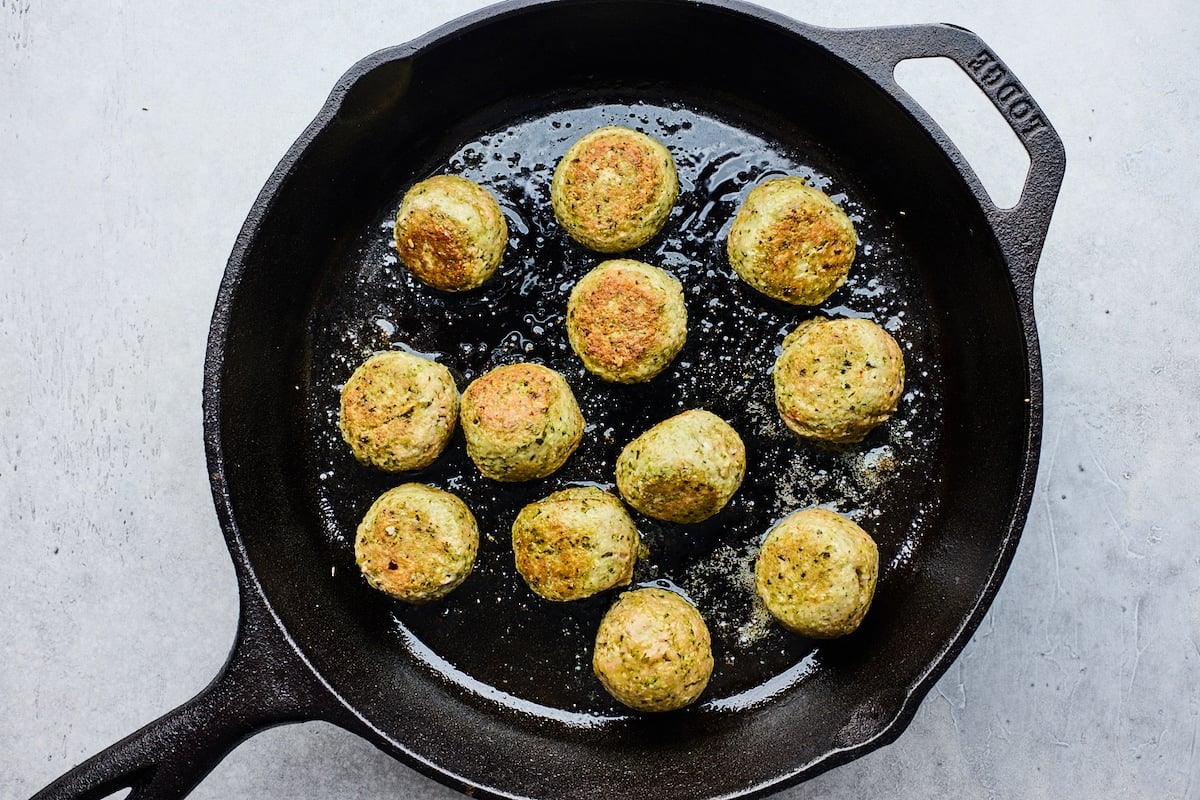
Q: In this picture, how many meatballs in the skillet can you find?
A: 12